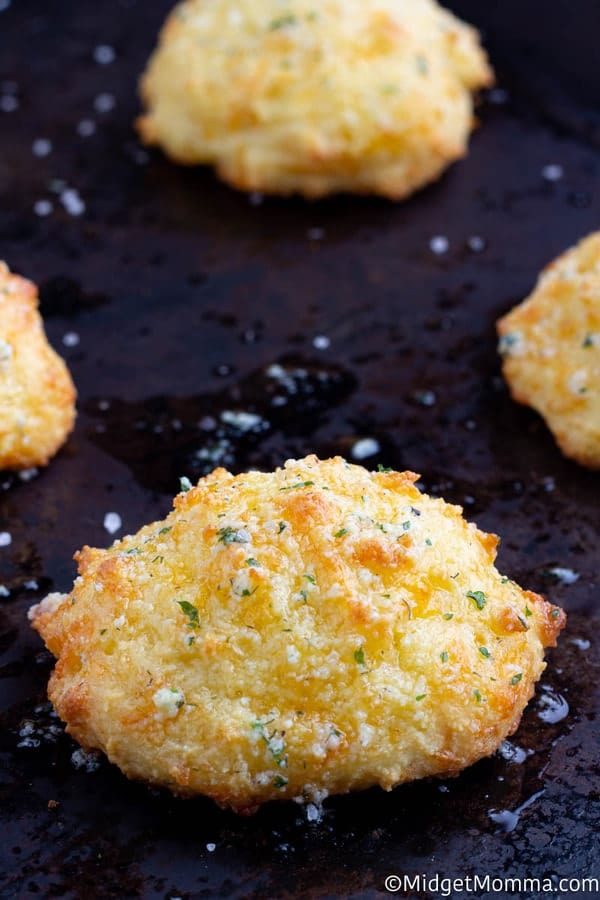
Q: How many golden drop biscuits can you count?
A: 4